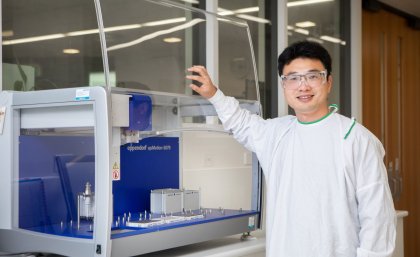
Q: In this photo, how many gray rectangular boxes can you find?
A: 2